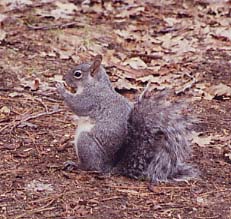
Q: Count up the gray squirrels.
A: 1